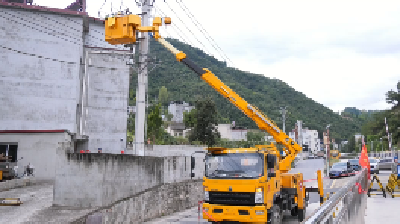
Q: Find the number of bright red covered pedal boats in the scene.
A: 0